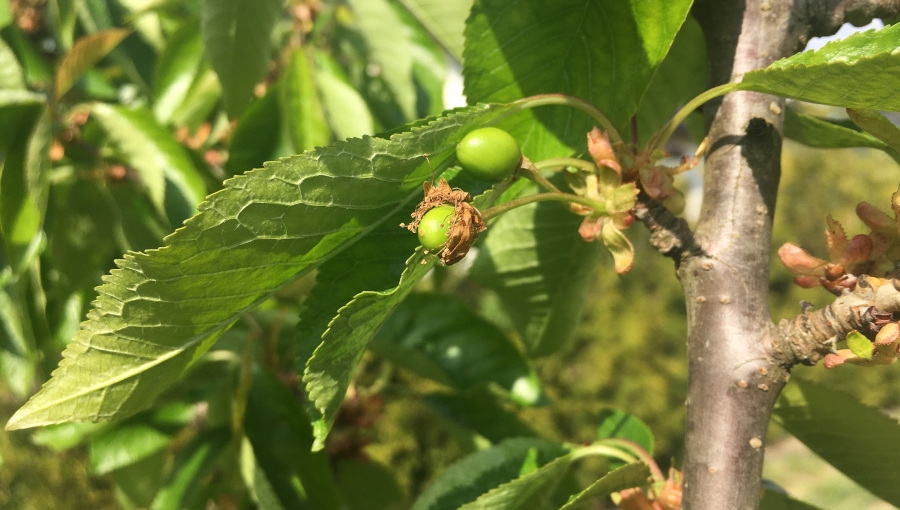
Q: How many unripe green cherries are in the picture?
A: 2